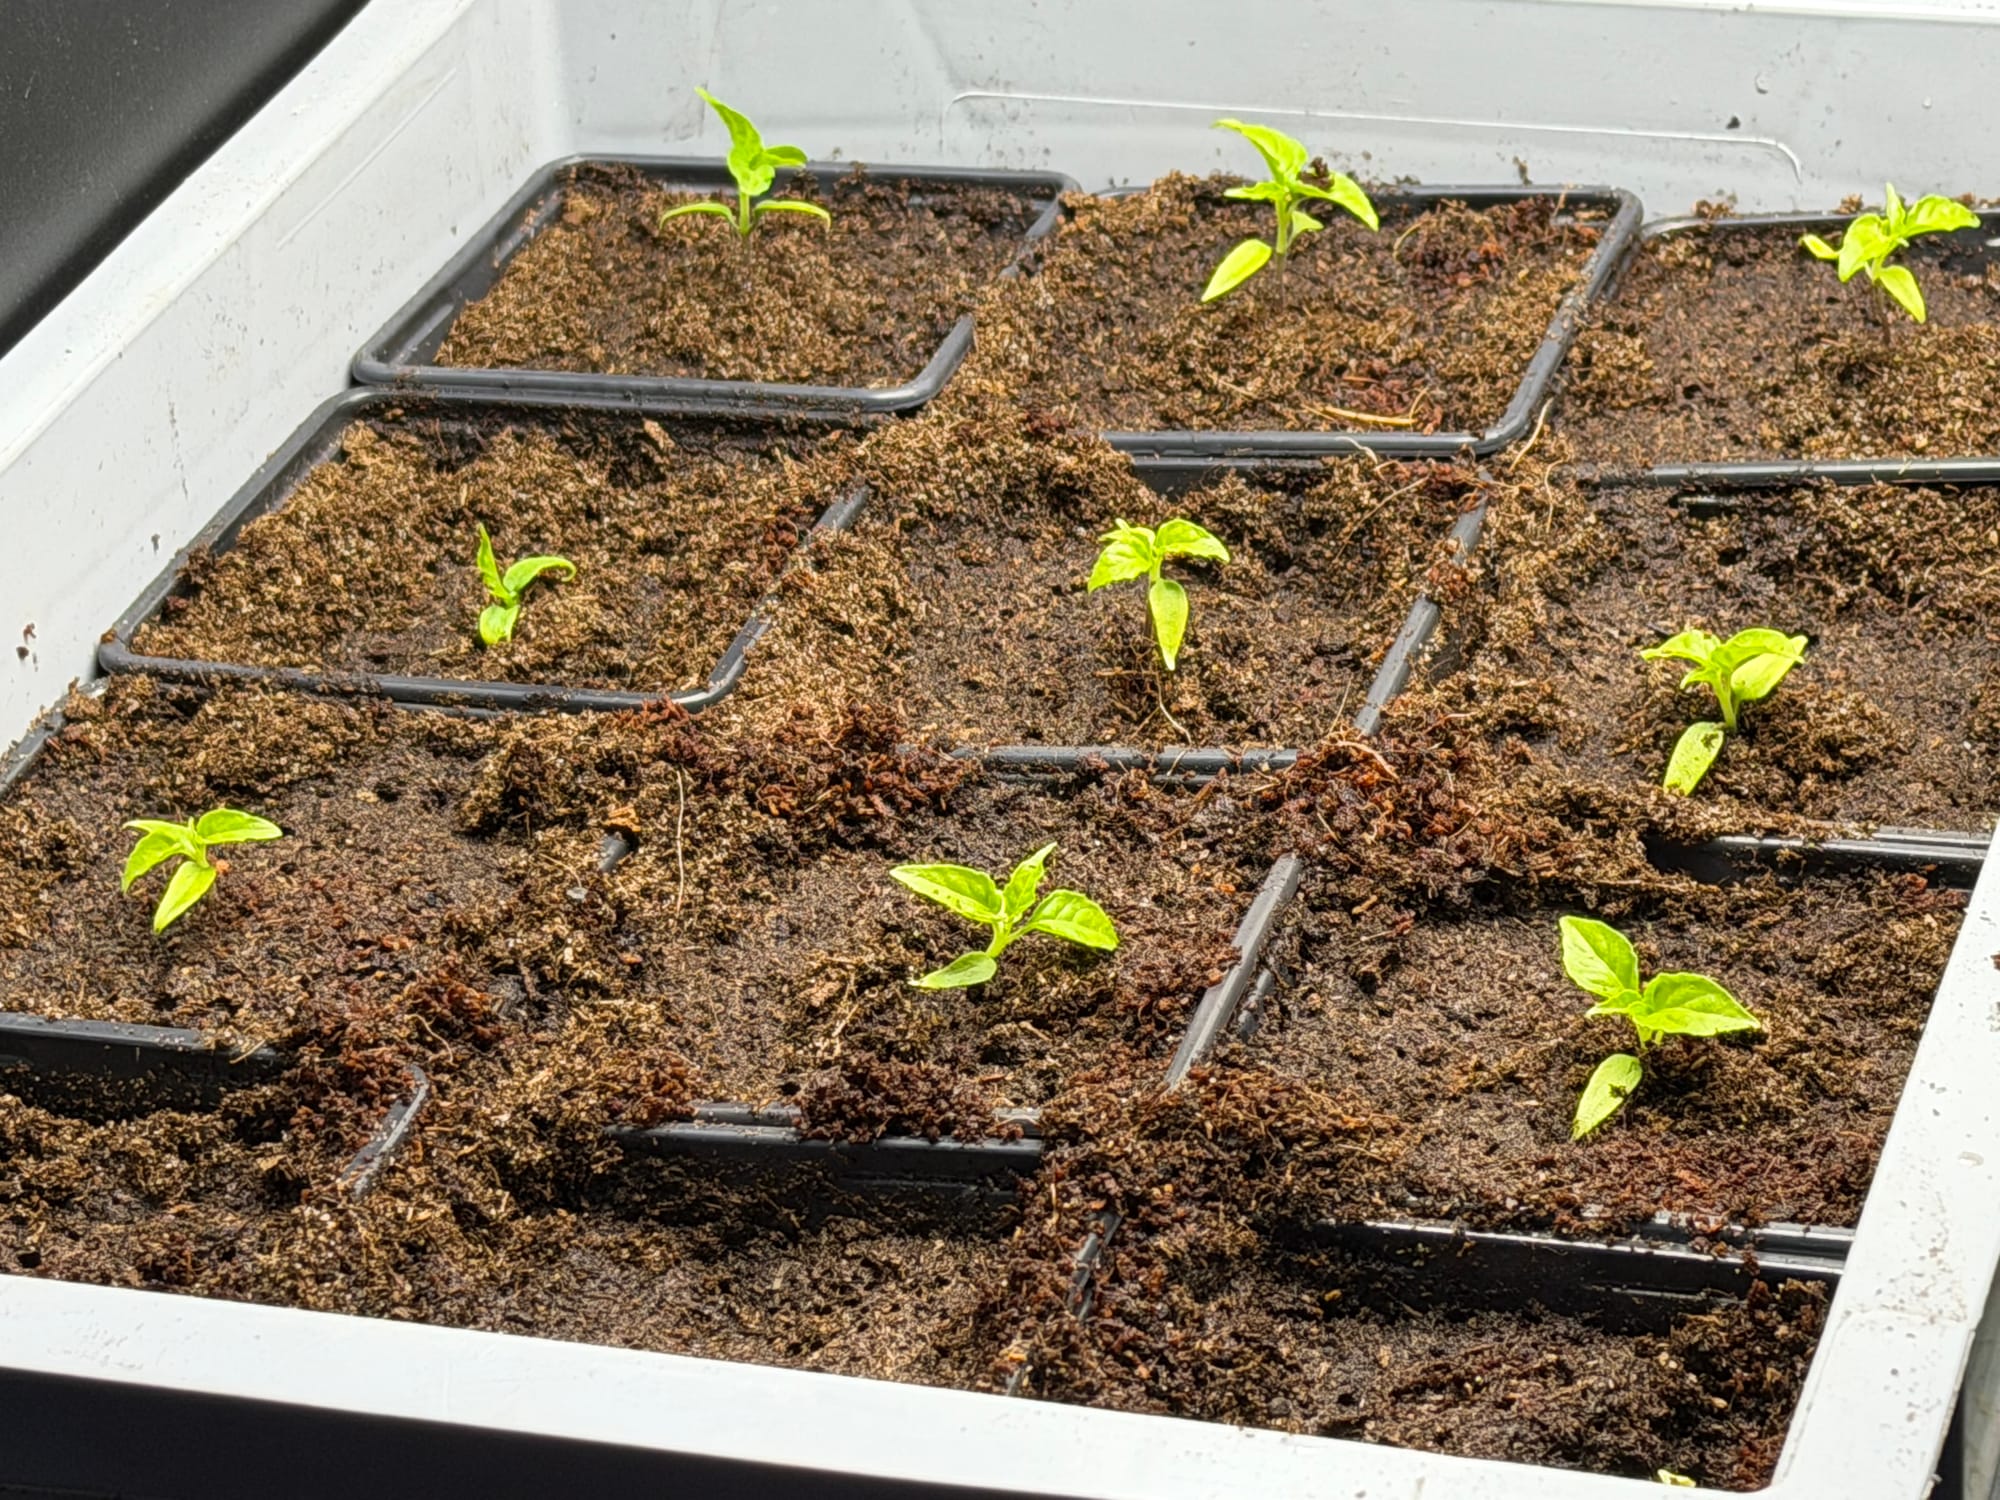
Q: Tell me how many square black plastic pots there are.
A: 12